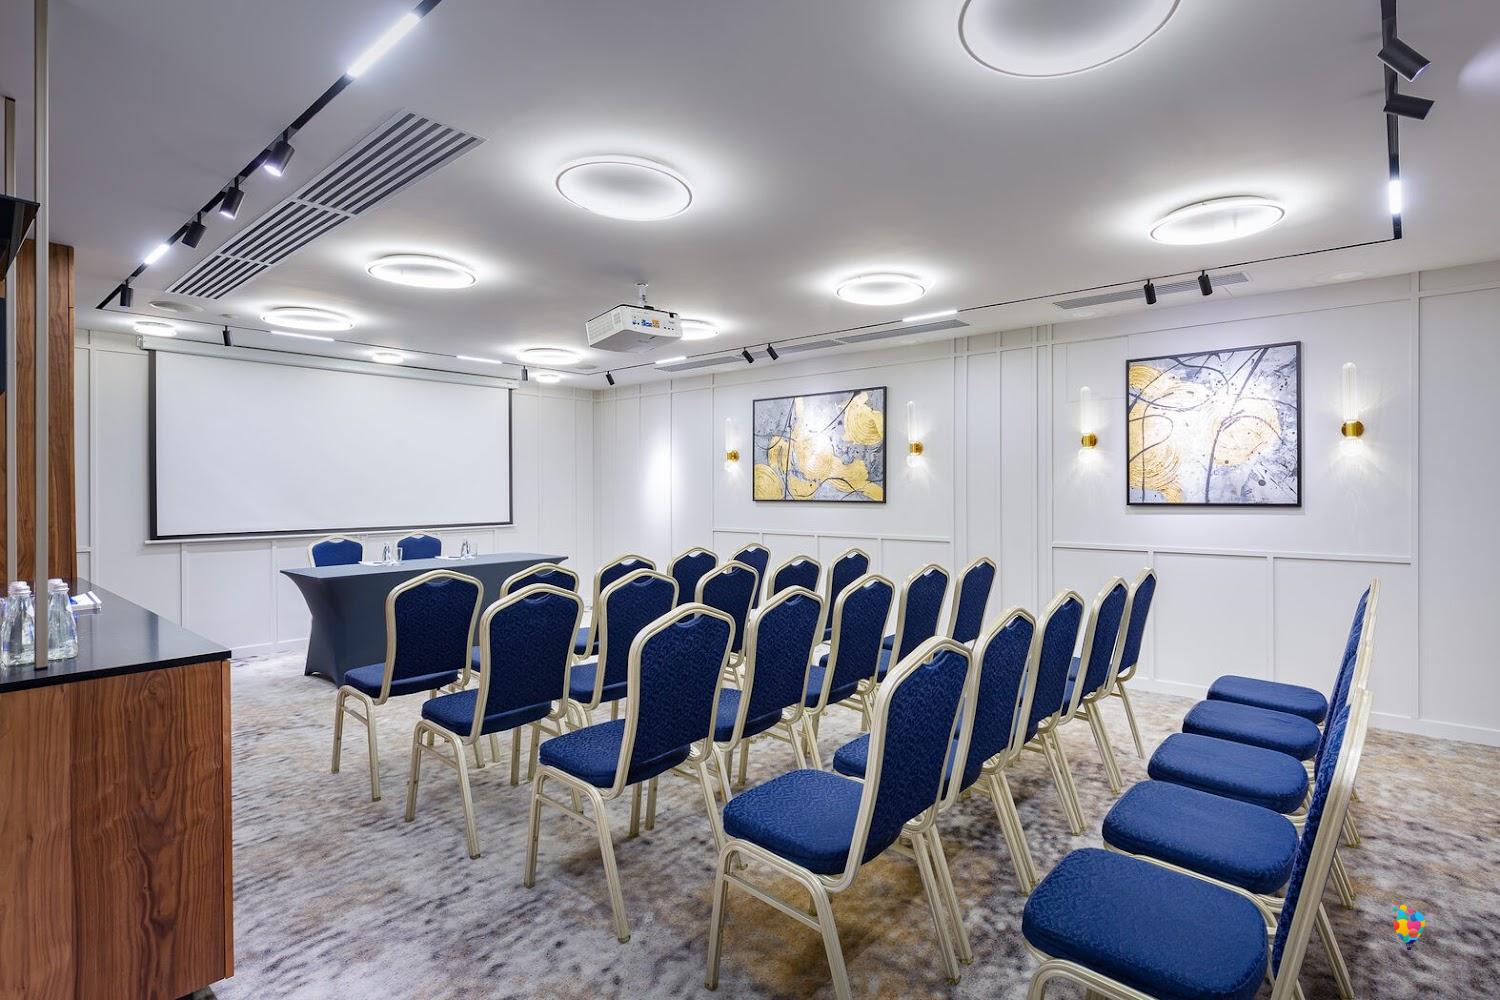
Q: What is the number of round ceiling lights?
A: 11